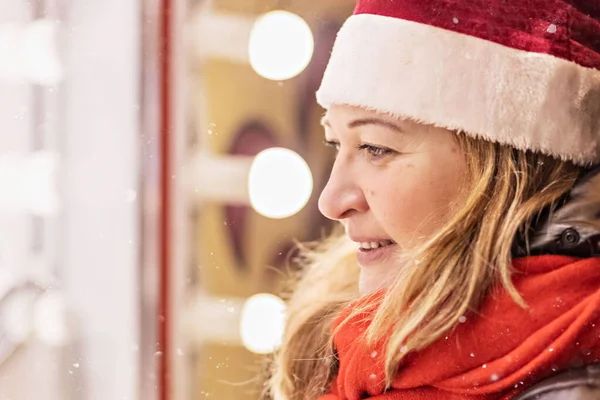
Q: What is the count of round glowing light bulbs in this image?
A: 3